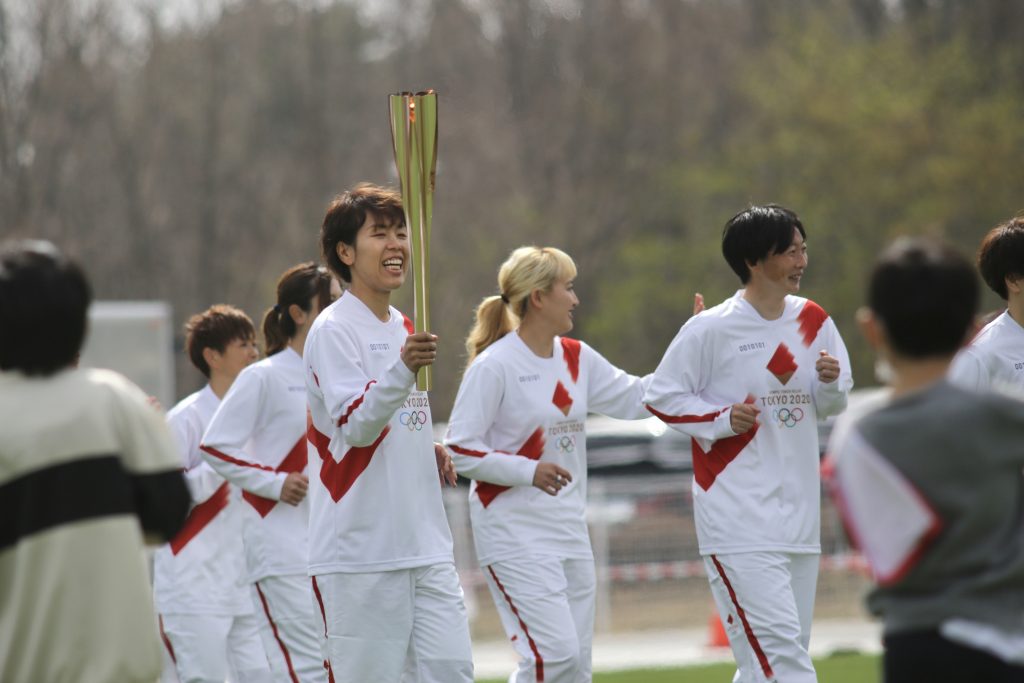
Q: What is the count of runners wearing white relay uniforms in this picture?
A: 6